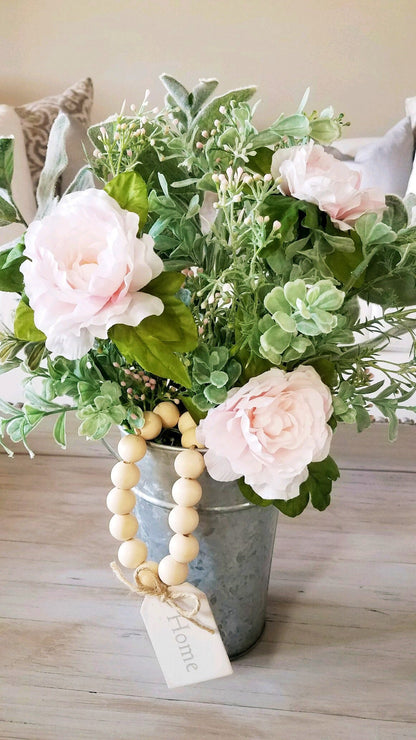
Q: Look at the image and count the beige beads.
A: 15